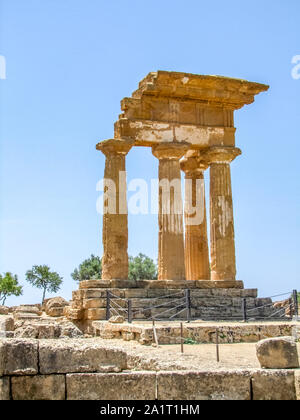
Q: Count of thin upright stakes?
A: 3